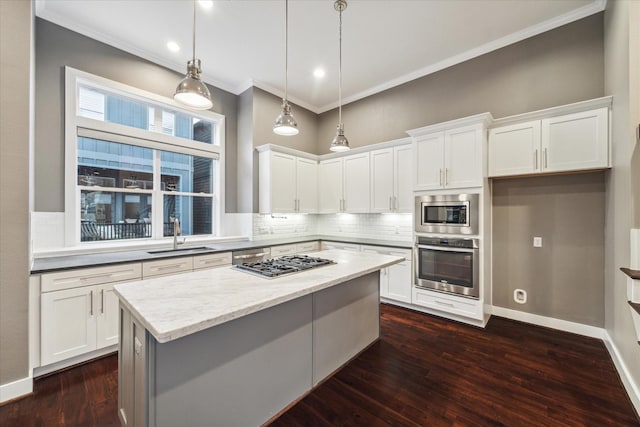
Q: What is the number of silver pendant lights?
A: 3